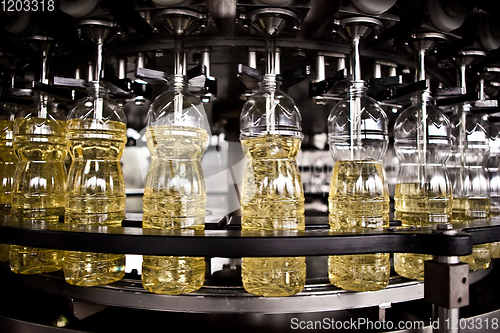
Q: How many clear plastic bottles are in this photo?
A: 9